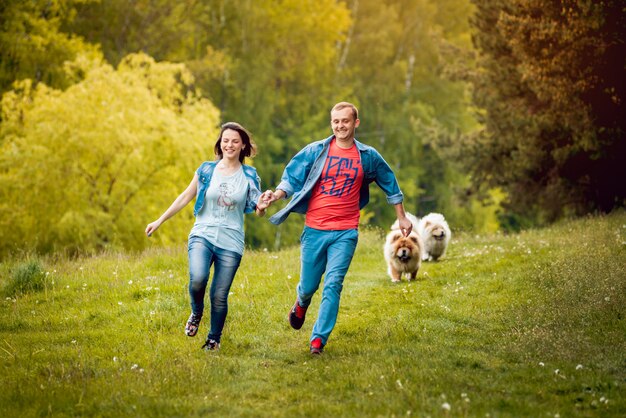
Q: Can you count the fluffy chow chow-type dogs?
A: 2